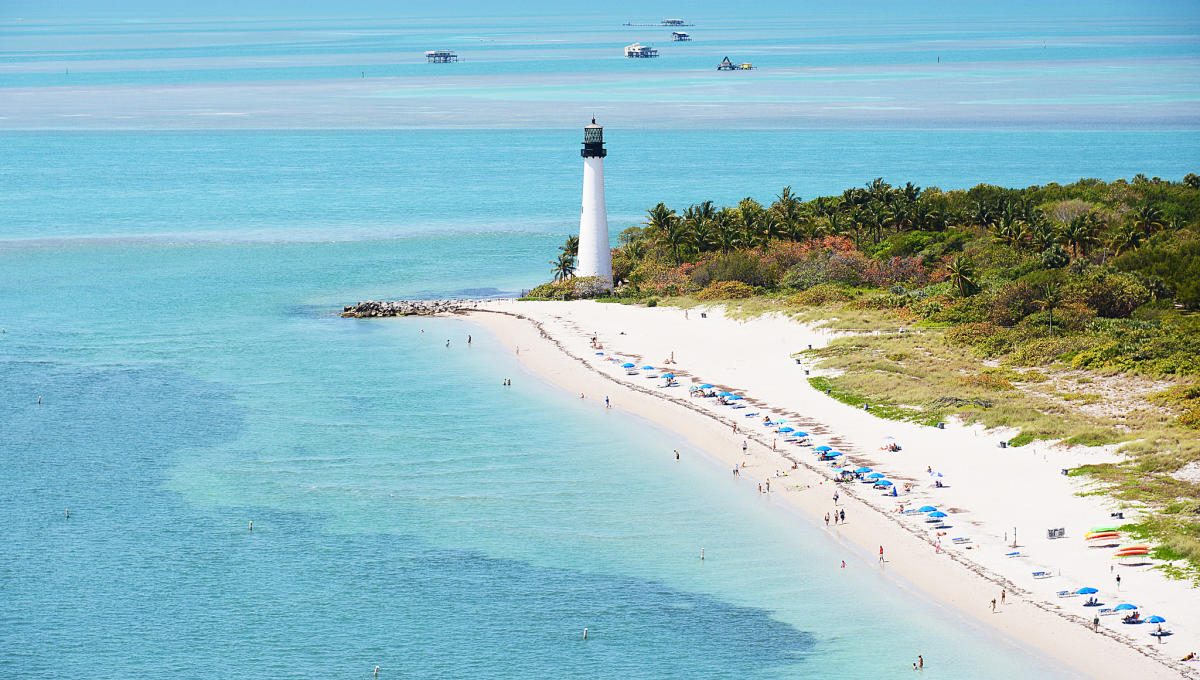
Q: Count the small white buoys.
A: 7